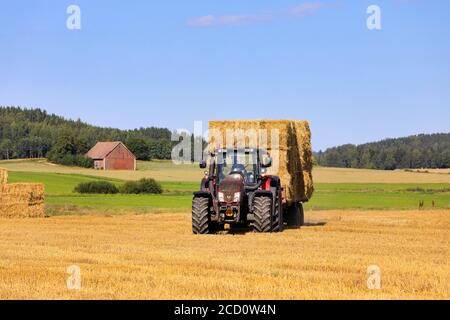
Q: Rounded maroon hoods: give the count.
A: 1